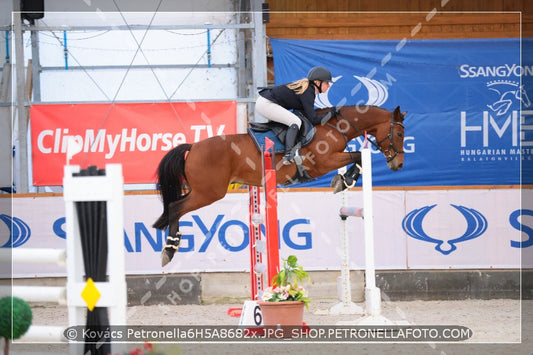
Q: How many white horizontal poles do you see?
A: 3